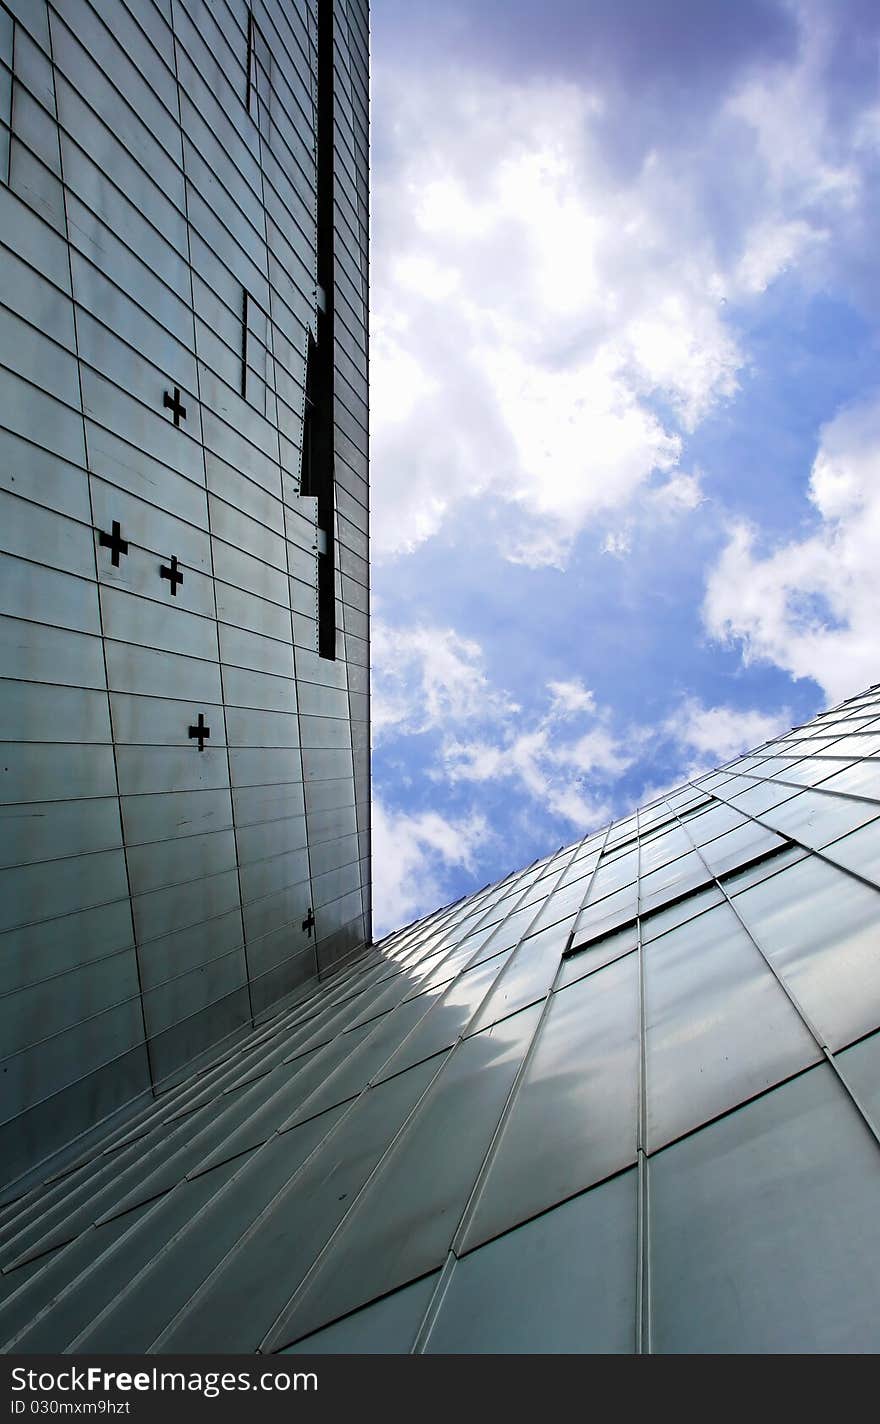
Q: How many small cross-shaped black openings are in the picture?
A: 5